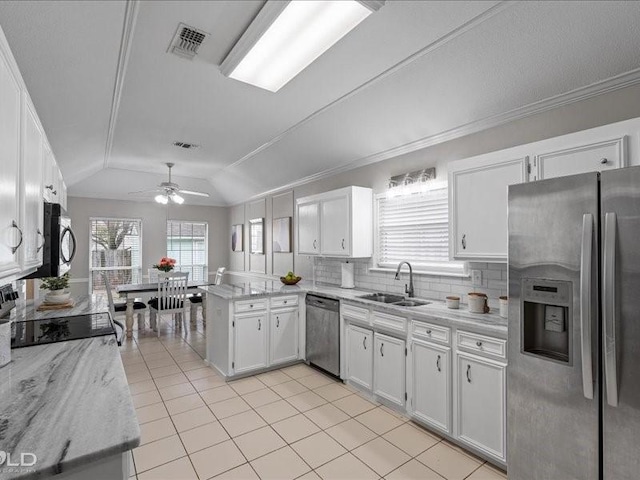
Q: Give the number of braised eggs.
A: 0